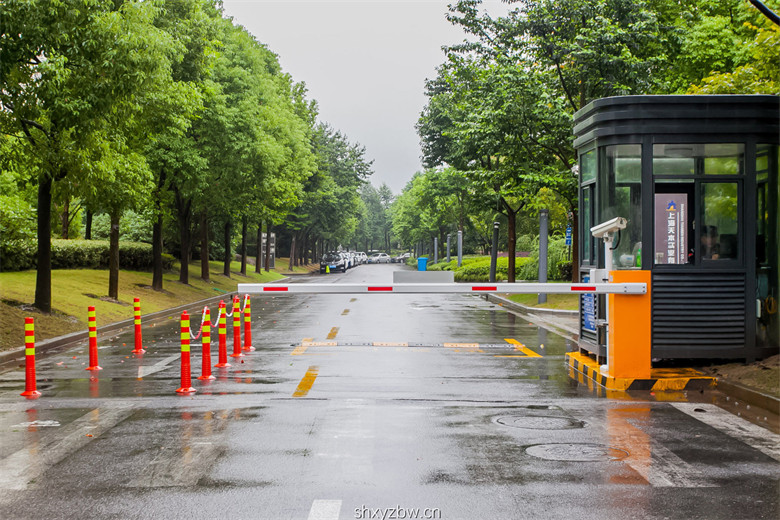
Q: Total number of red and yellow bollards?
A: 8